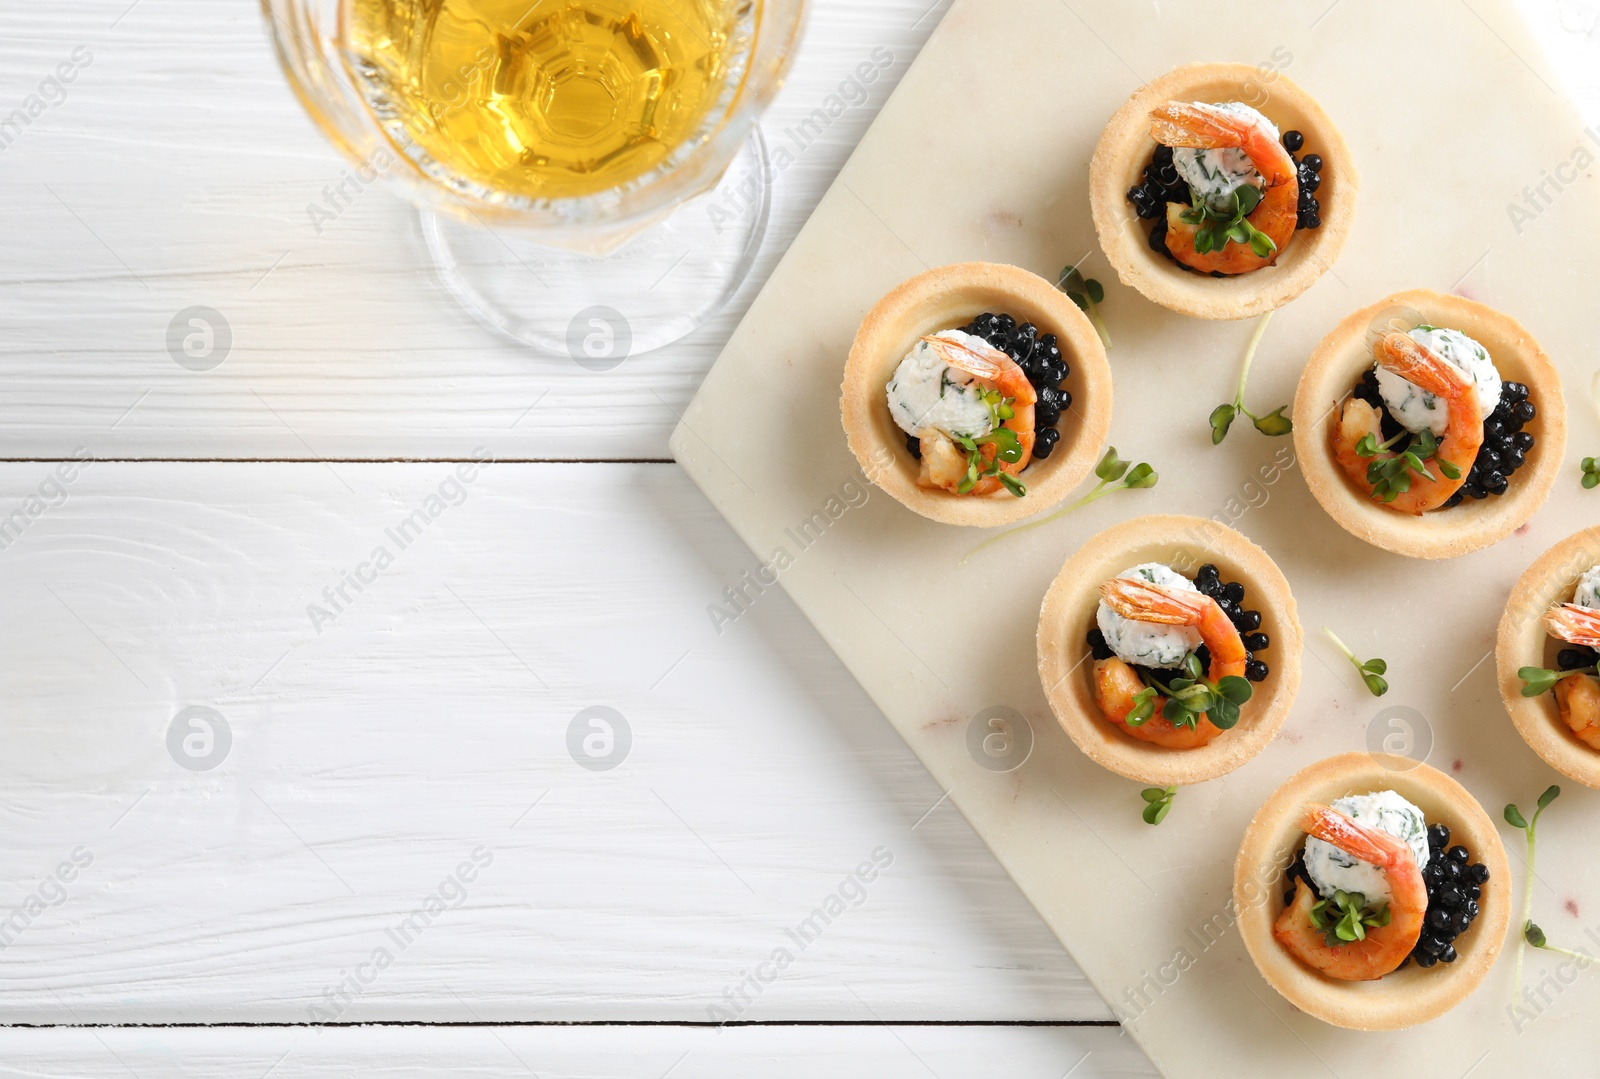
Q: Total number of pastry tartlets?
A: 6